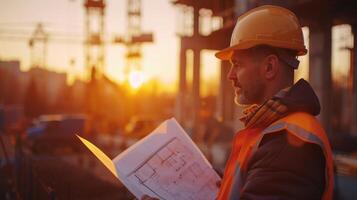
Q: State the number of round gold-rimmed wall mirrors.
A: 0